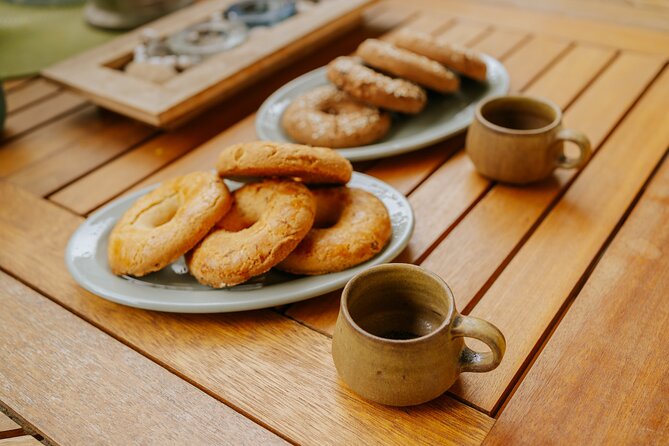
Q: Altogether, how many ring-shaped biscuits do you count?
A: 8